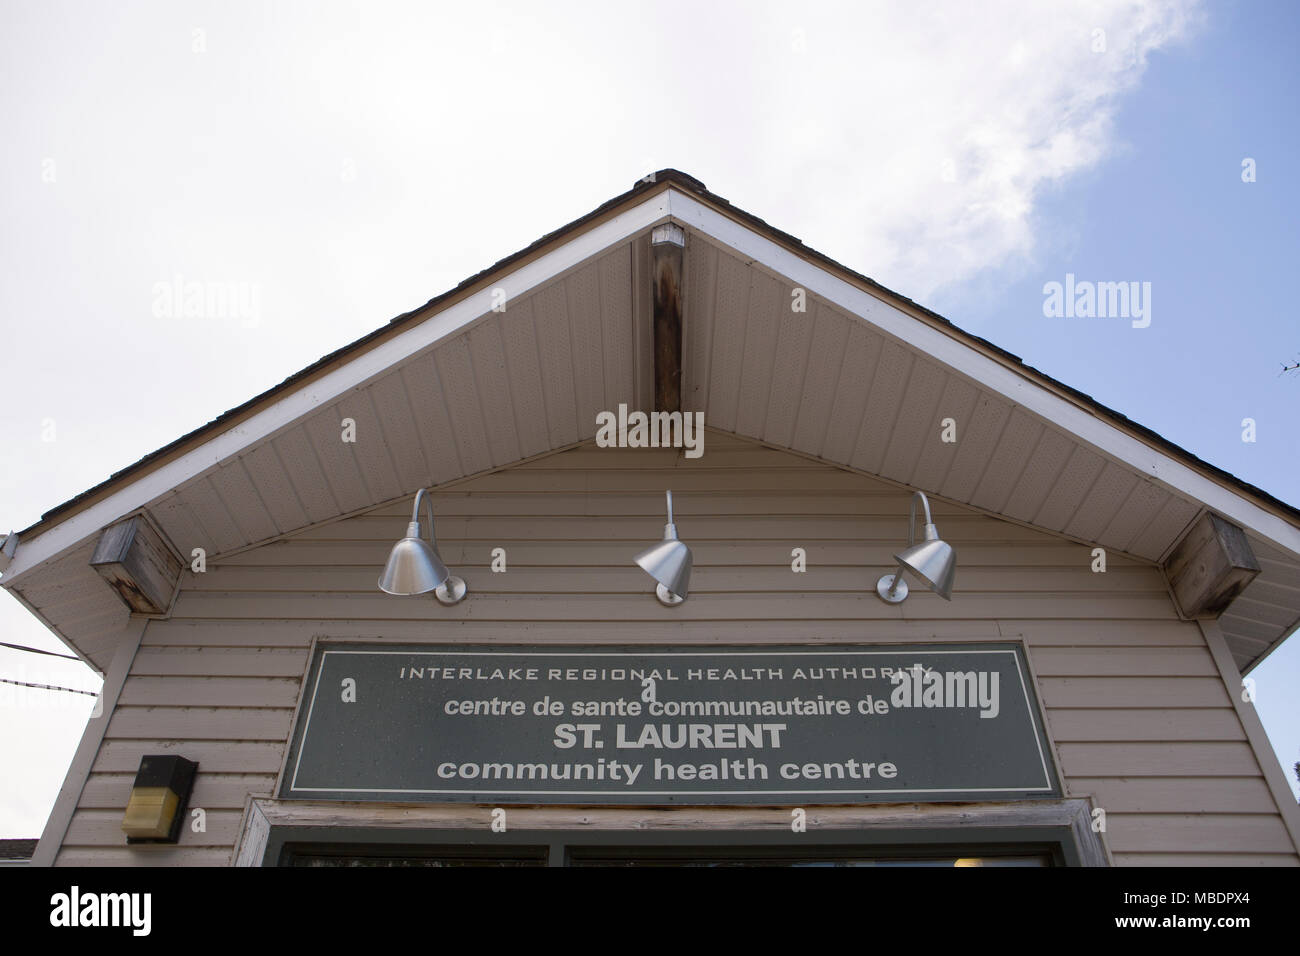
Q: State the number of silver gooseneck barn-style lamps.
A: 3